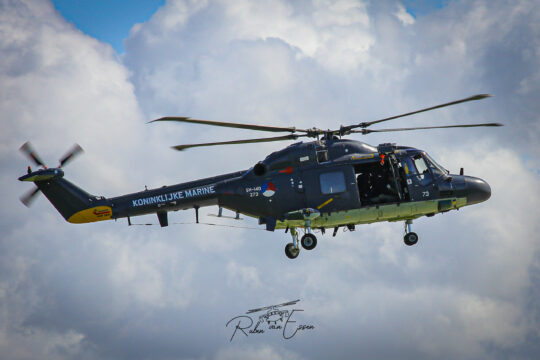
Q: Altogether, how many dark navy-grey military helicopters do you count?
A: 1